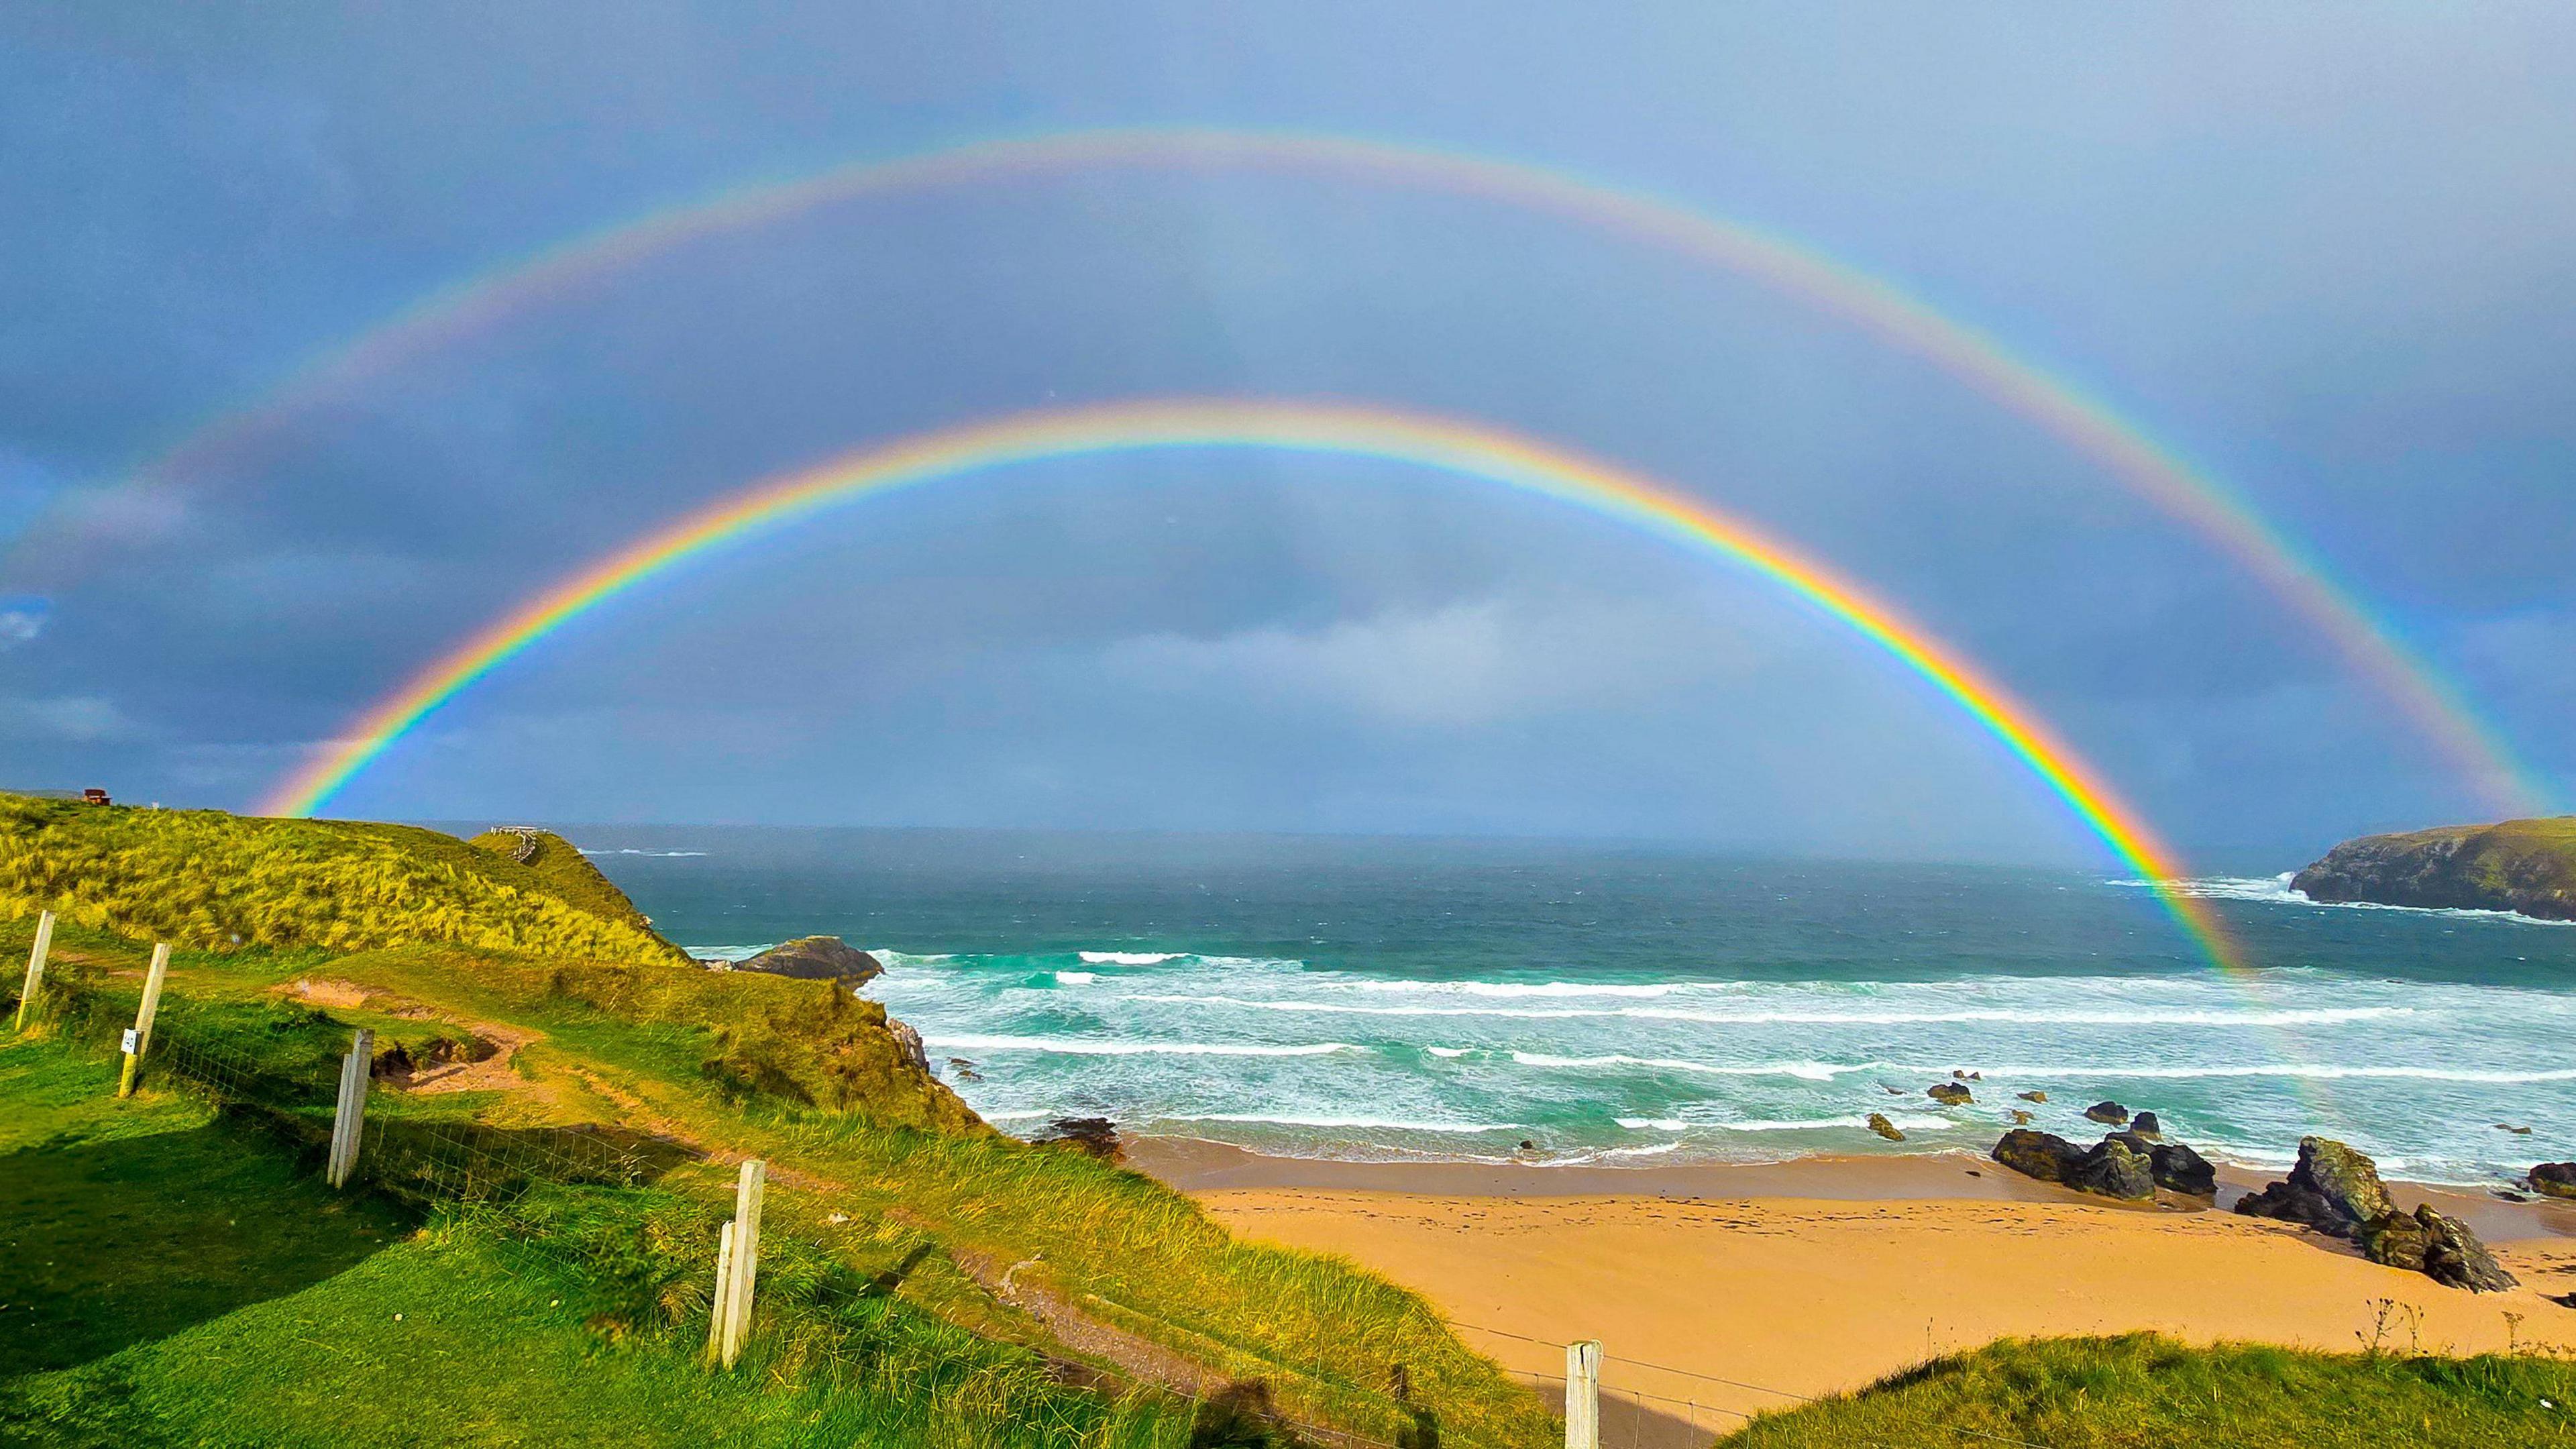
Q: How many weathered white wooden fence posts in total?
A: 5